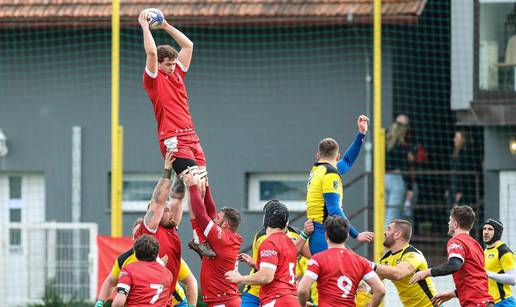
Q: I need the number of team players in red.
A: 7